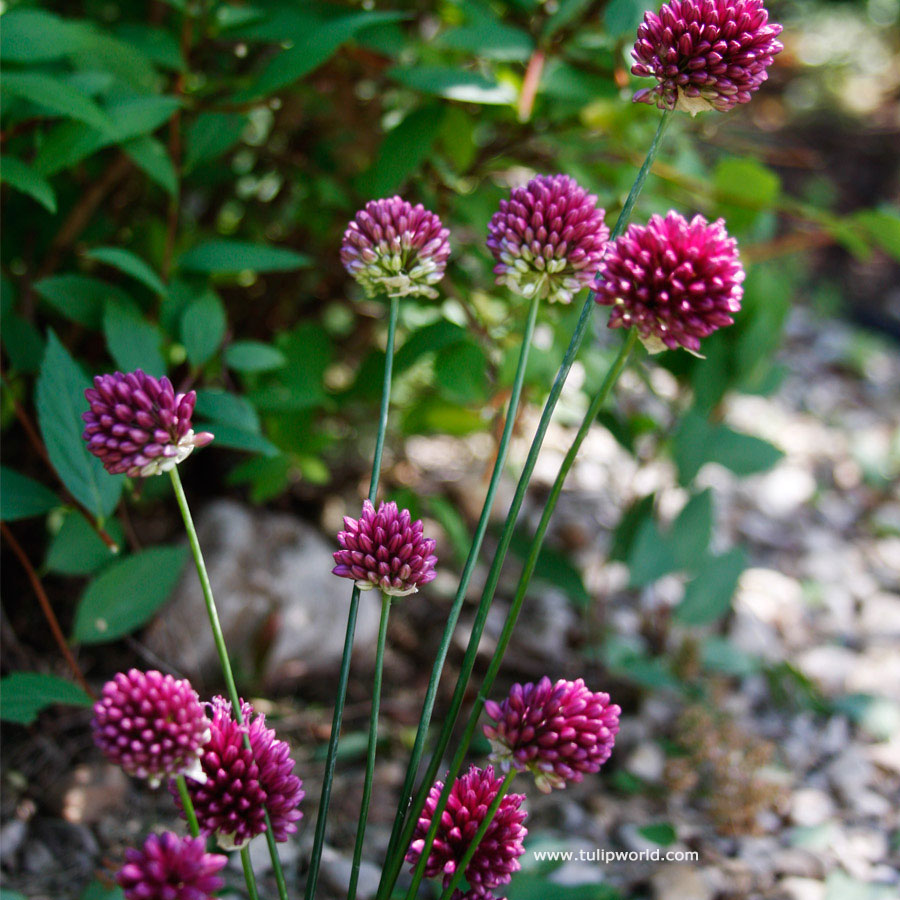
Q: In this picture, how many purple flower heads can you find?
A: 11